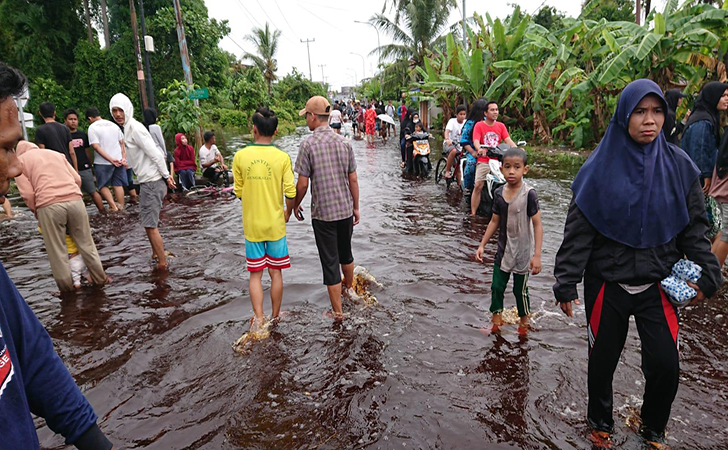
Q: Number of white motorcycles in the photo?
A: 1